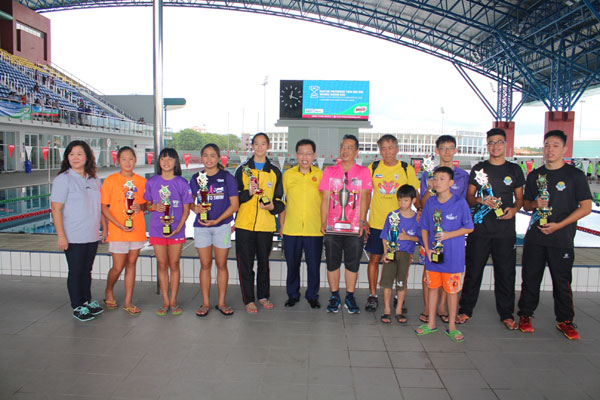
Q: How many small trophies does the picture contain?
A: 9